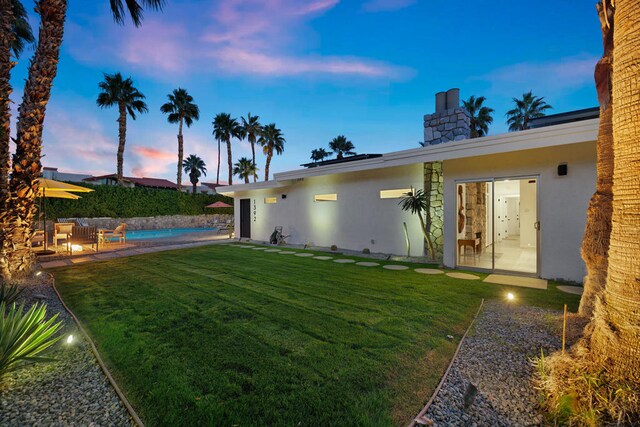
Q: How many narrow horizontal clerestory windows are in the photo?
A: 3